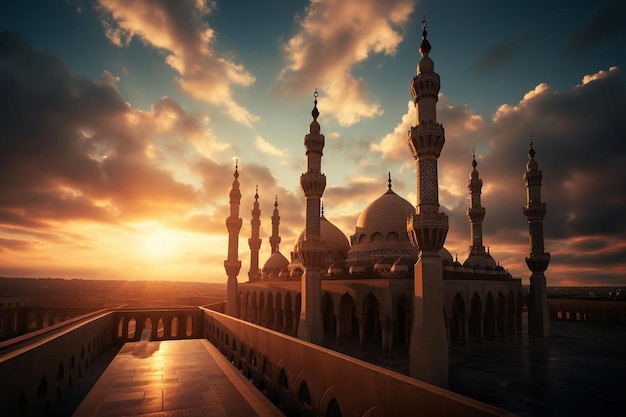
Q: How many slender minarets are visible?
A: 7